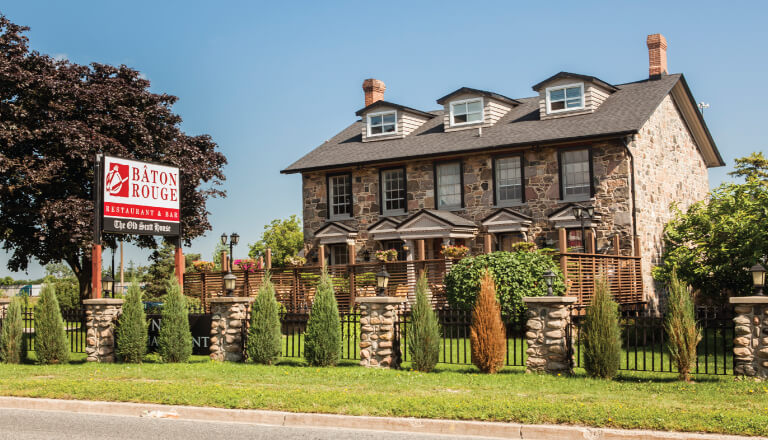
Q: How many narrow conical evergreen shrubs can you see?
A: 10